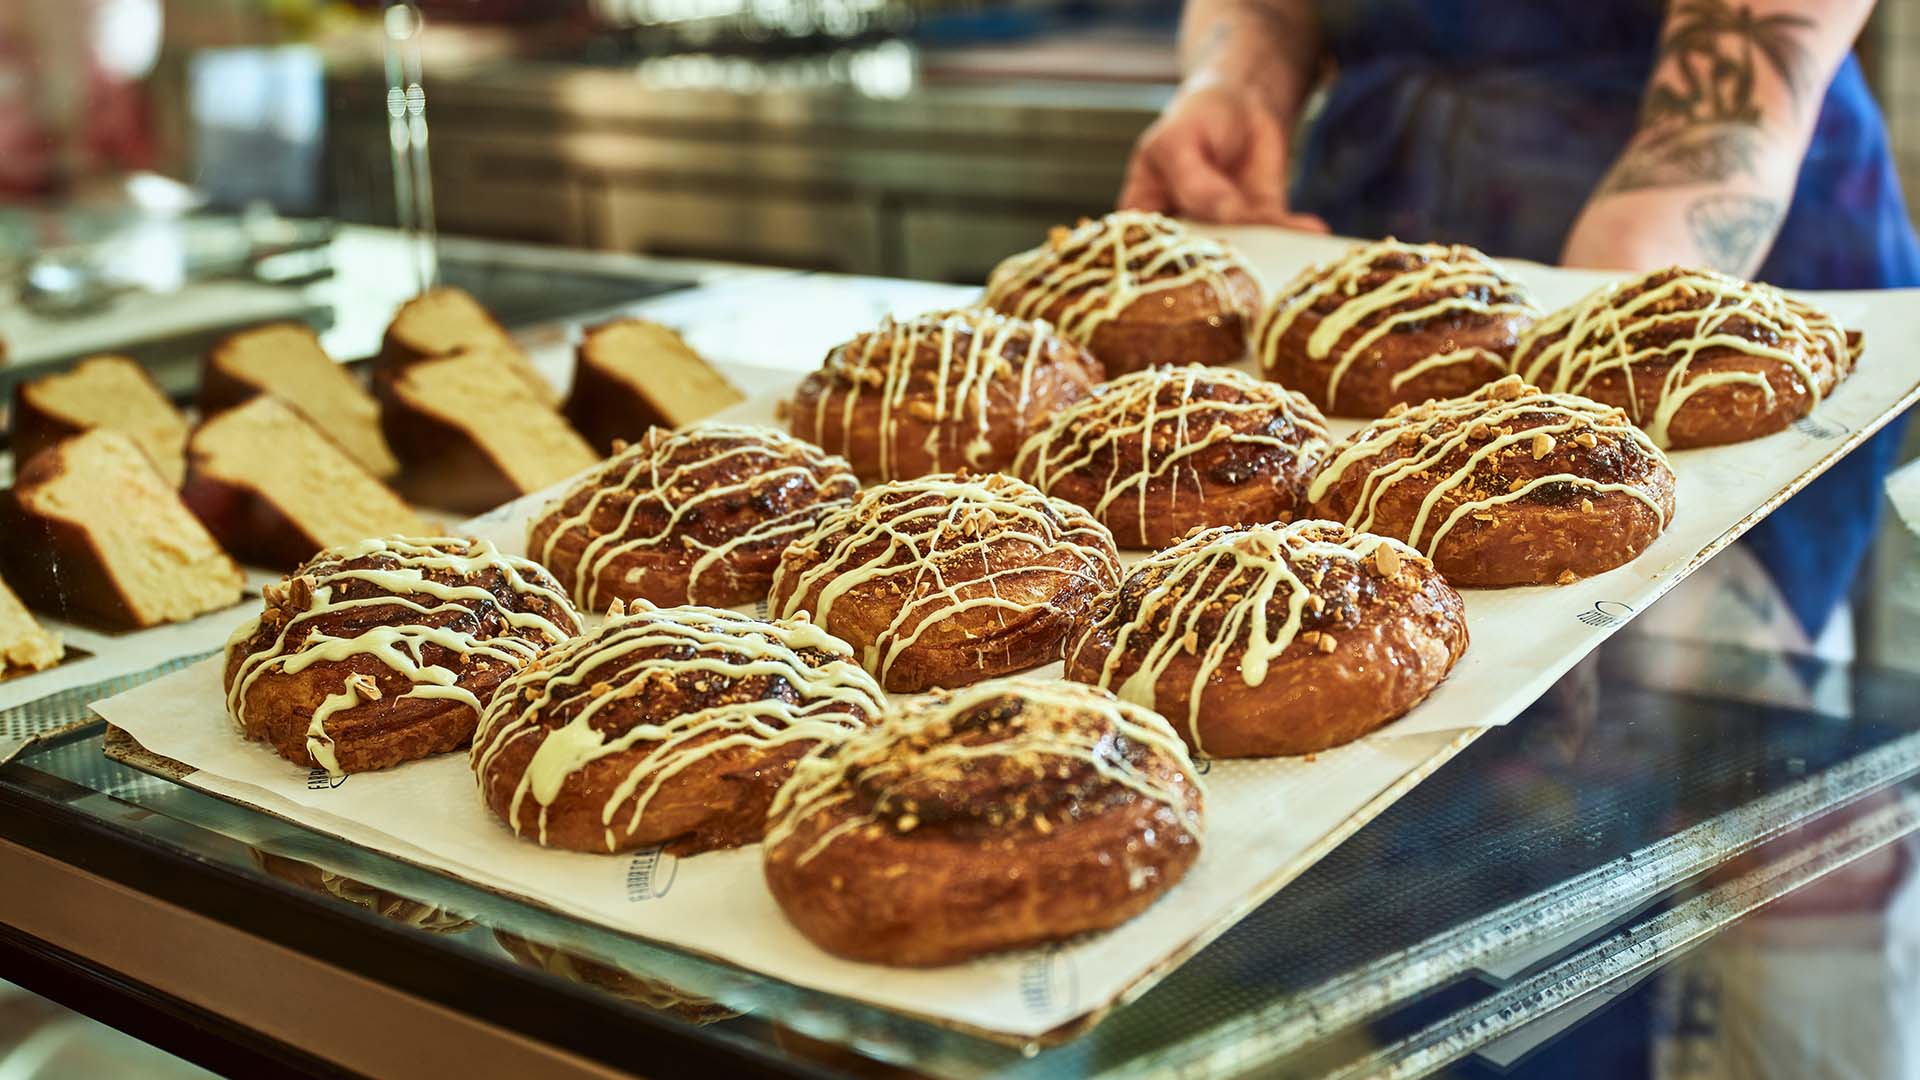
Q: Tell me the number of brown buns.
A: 12